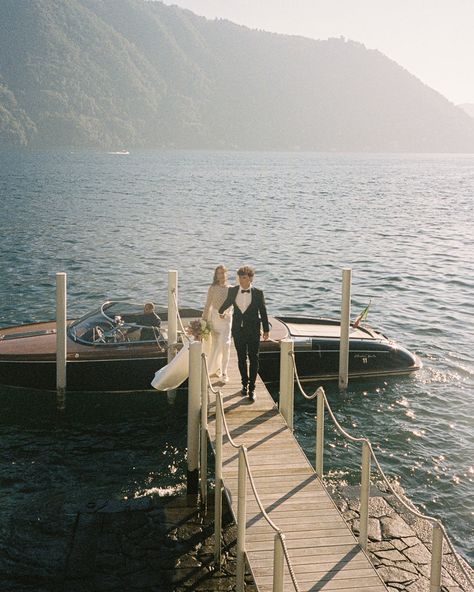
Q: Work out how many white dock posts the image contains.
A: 12